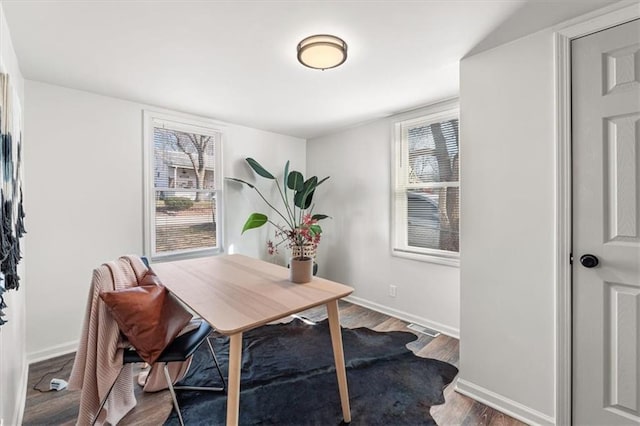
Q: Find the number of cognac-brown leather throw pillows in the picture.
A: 1